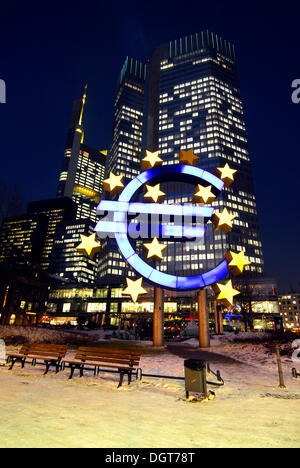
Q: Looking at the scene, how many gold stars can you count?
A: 12